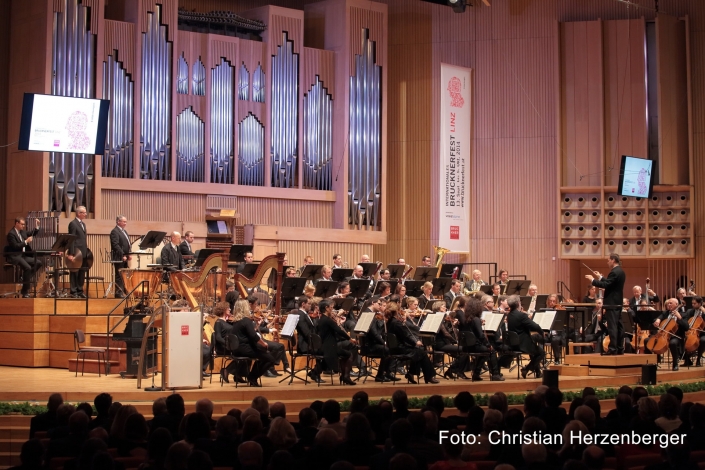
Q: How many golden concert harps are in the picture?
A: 2